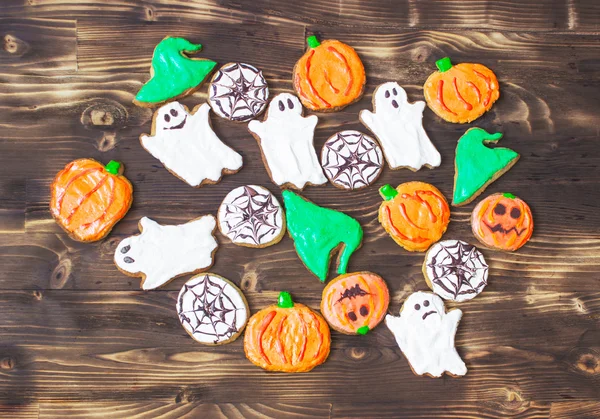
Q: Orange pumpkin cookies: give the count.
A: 7